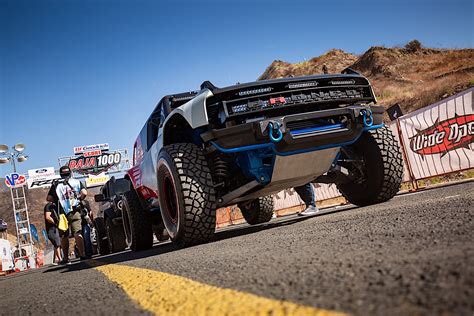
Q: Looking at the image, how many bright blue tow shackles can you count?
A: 2